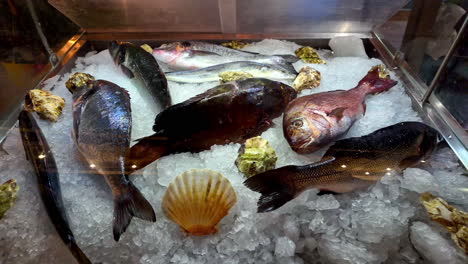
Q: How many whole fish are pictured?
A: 8